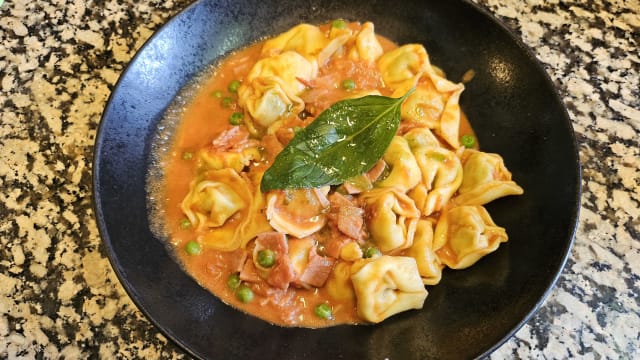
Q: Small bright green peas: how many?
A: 15